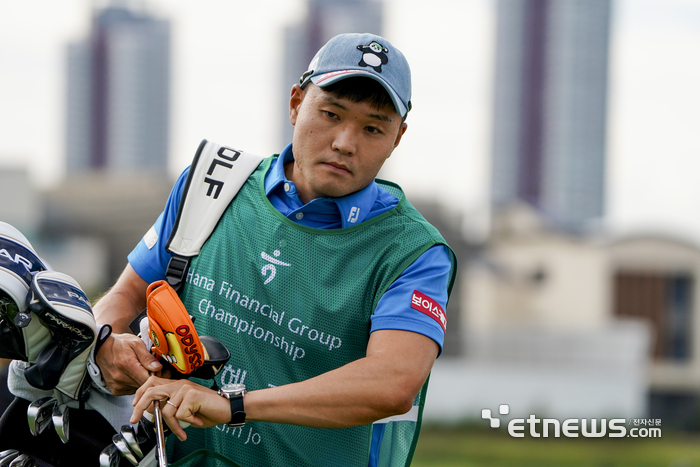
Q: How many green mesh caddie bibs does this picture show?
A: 1